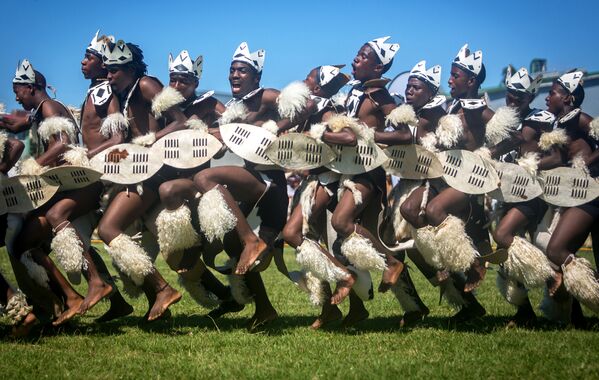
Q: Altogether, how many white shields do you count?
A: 11